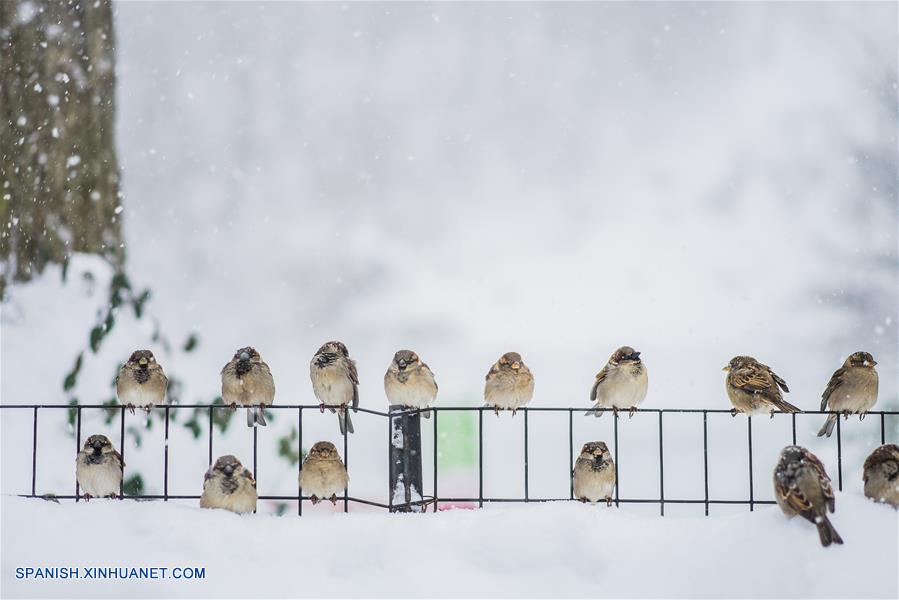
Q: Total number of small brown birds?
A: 14